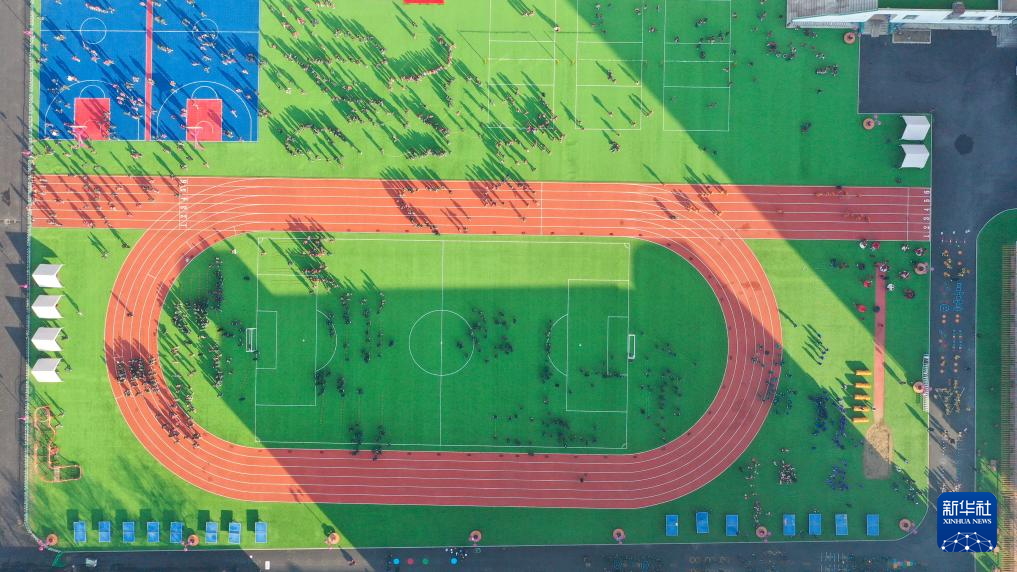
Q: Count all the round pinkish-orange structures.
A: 11